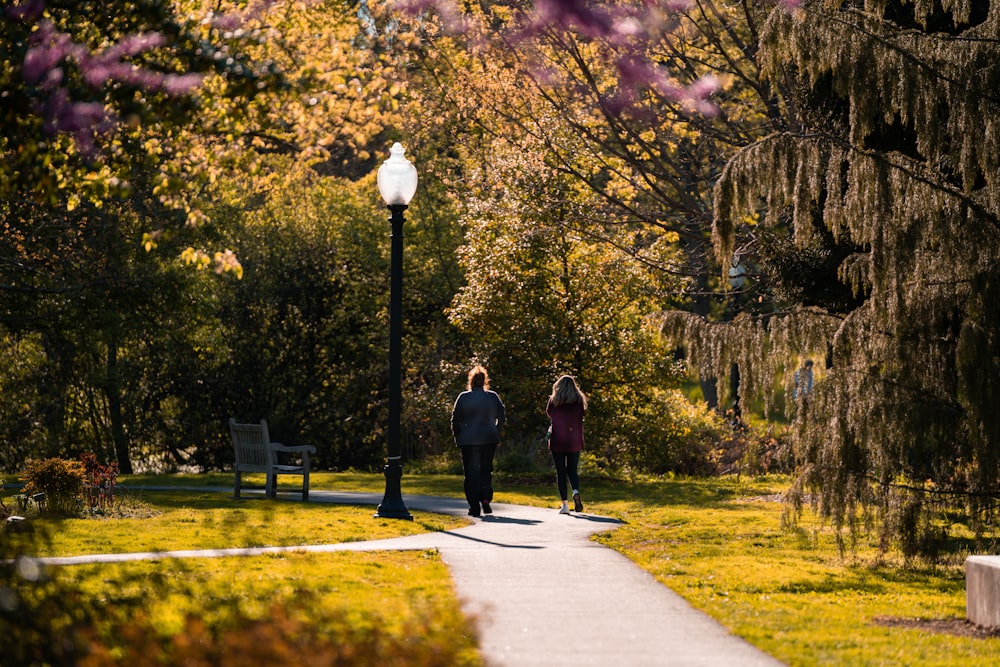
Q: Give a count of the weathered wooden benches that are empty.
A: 1